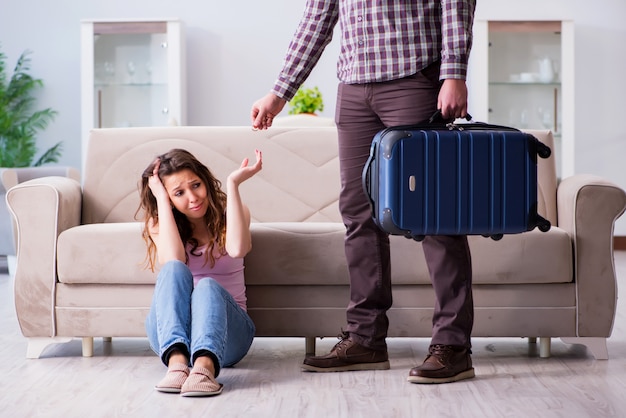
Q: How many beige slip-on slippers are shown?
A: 2